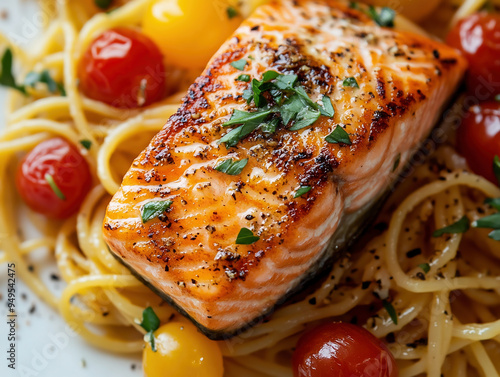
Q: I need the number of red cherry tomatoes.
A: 5